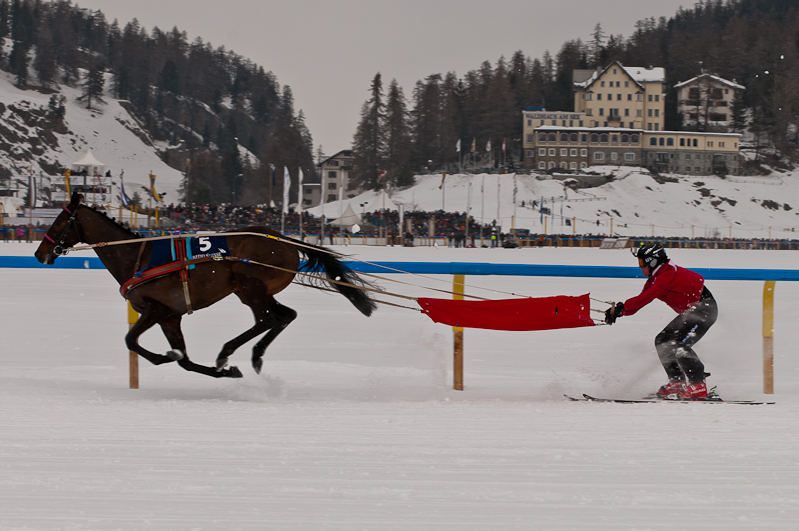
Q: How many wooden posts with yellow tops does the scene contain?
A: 3